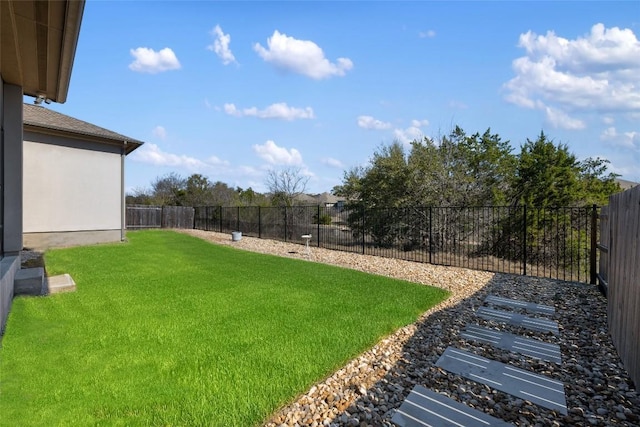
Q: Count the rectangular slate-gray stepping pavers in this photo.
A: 5